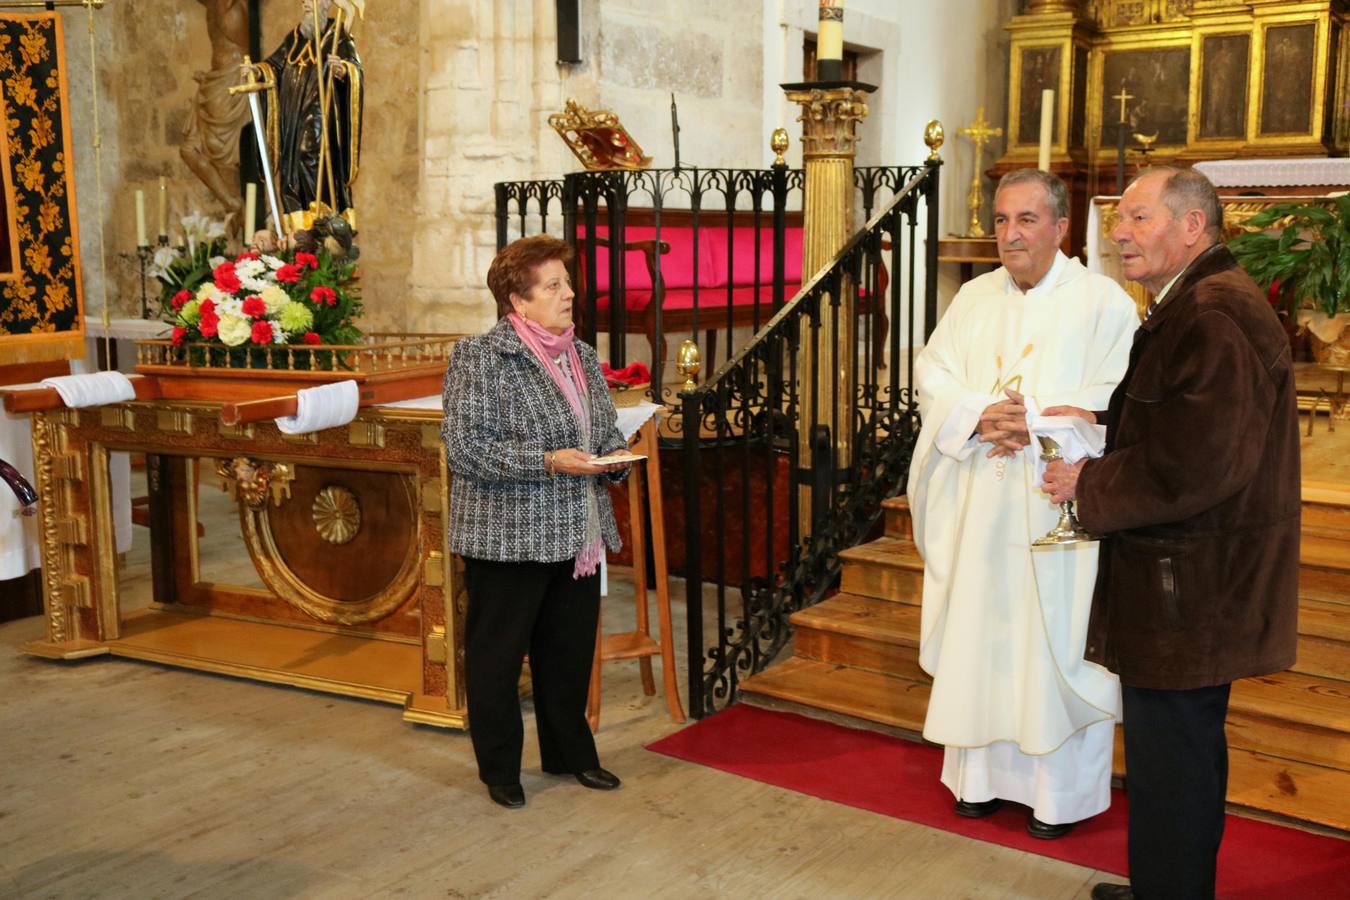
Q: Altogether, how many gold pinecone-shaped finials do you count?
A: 3